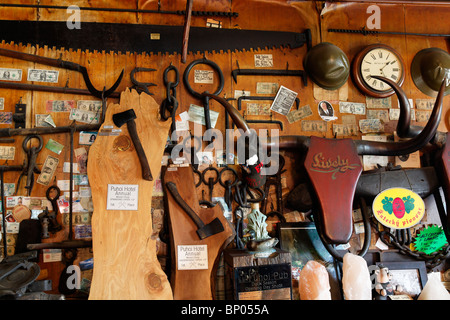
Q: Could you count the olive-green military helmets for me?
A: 2